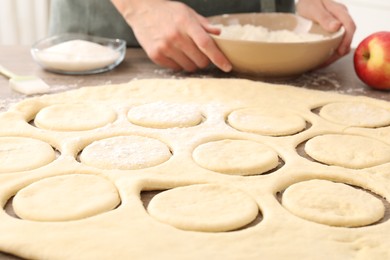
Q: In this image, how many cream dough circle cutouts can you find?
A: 11